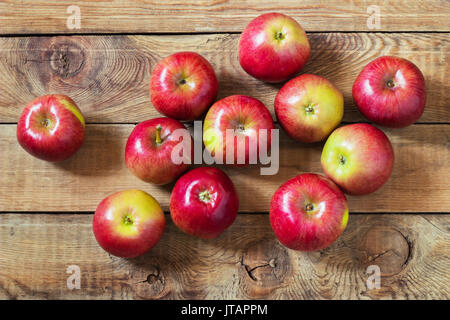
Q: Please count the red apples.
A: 11